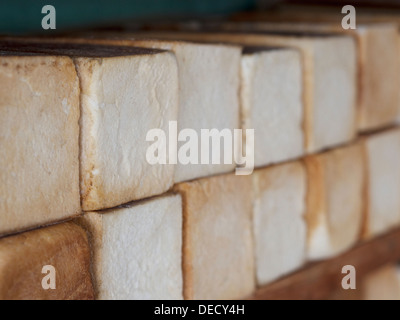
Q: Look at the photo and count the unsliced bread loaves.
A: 12